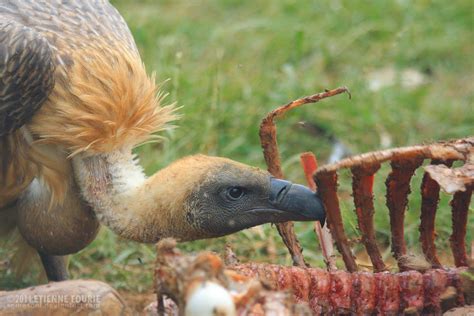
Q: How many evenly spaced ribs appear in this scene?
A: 5